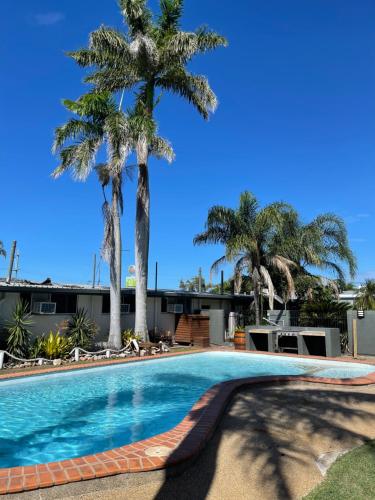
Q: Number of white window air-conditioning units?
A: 3